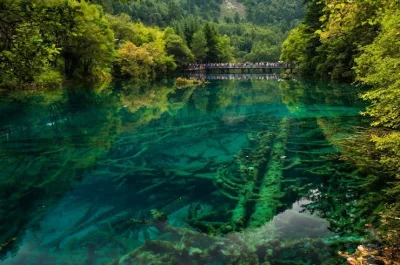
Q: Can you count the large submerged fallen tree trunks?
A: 2